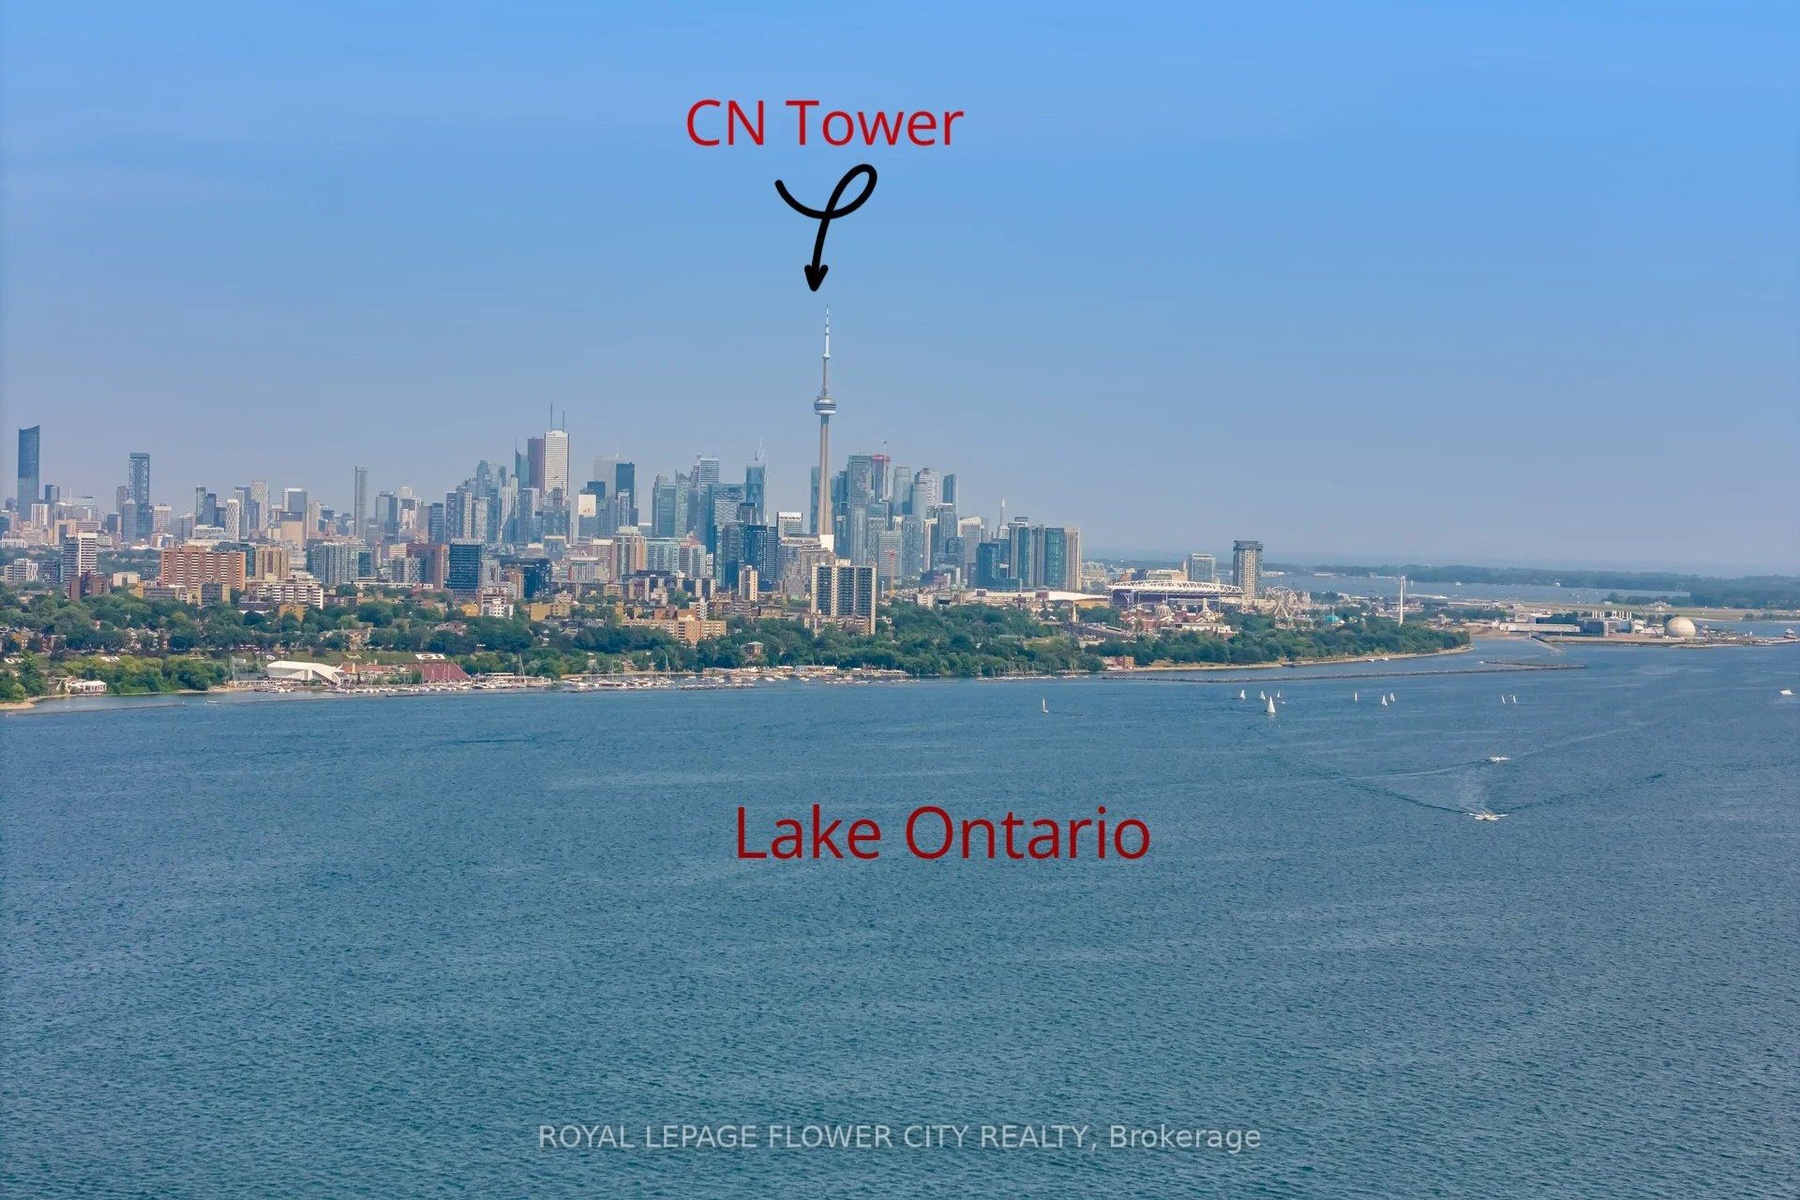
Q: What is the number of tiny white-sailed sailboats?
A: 10